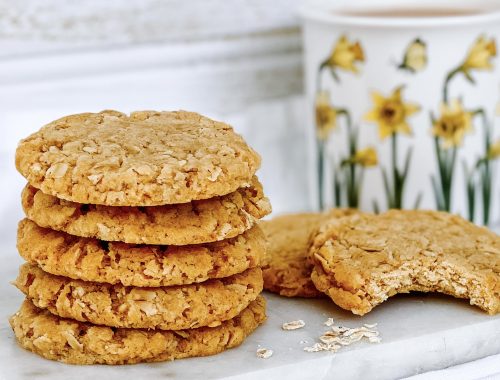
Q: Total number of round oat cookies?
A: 7